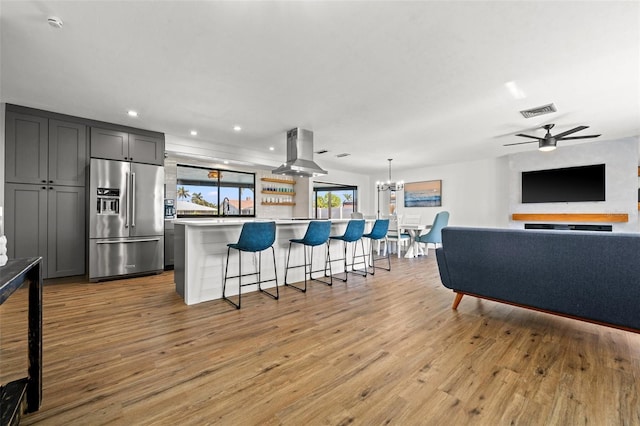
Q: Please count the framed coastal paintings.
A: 1